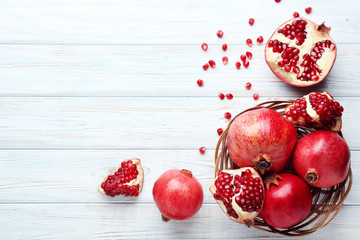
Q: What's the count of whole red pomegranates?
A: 4